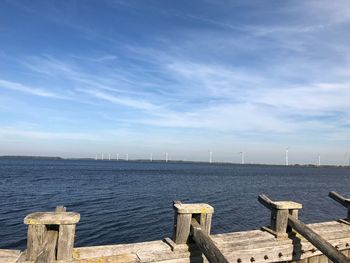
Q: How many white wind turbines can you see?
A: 12